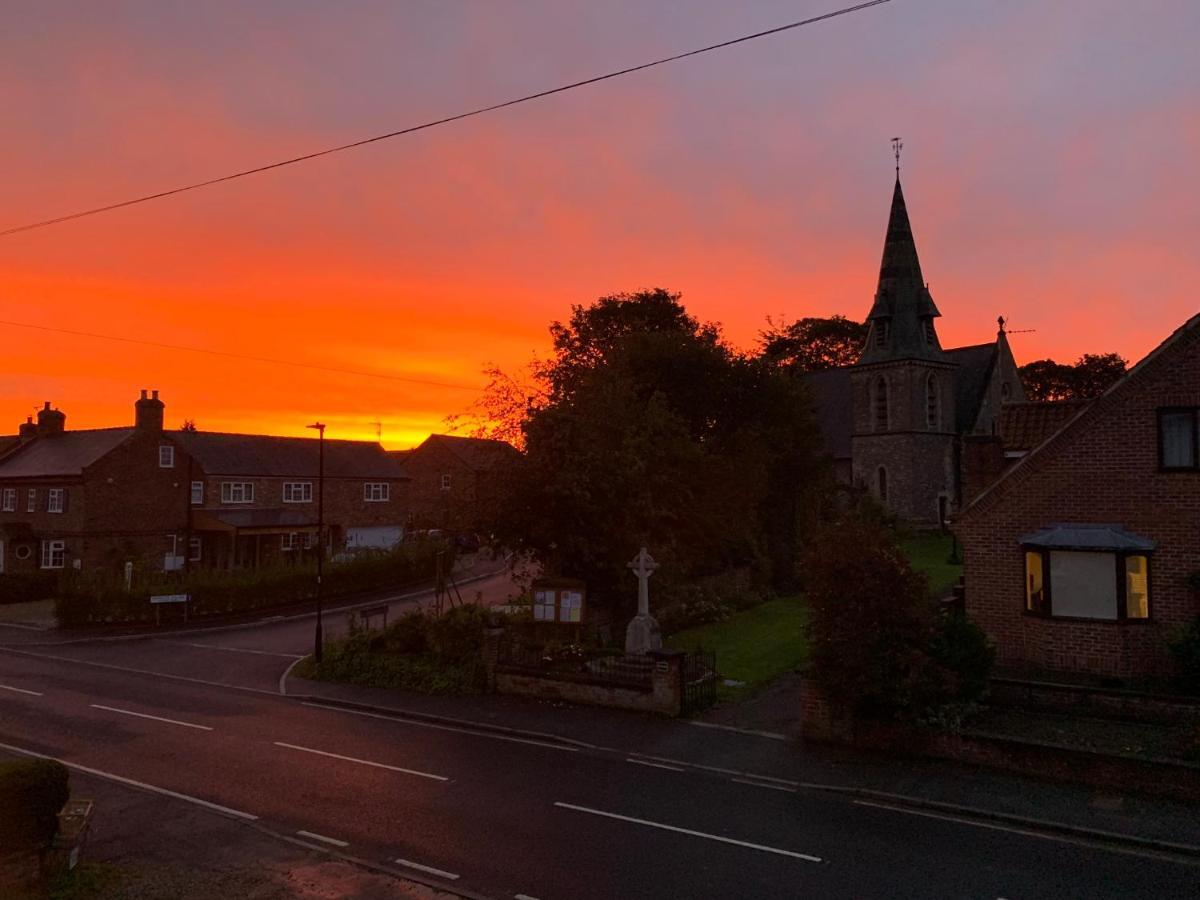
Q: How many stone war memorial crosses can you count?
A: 1